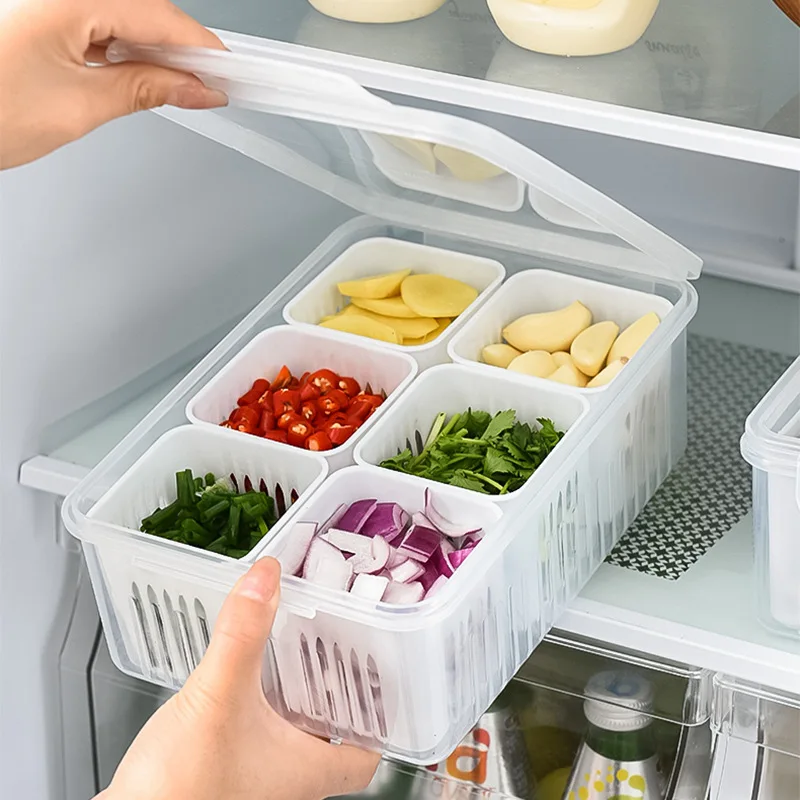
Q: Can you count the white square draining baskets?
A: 6